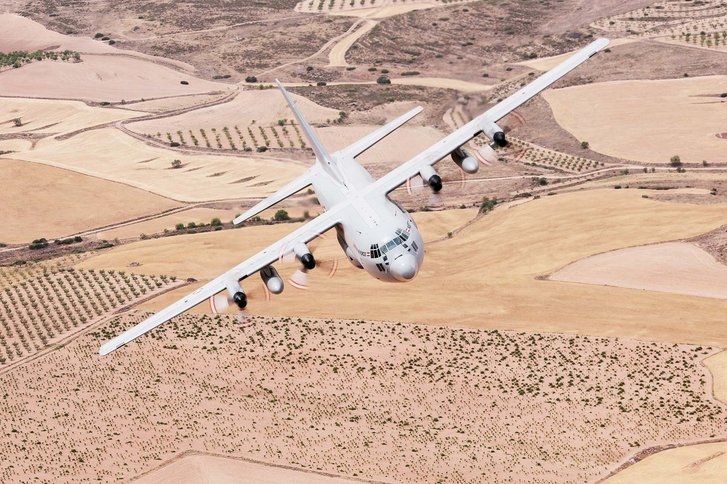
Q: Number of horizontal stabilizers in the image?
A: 2